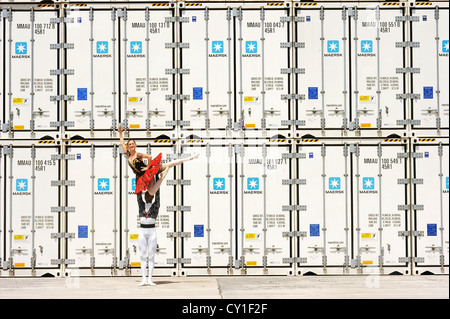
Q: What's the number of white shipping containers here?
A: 10